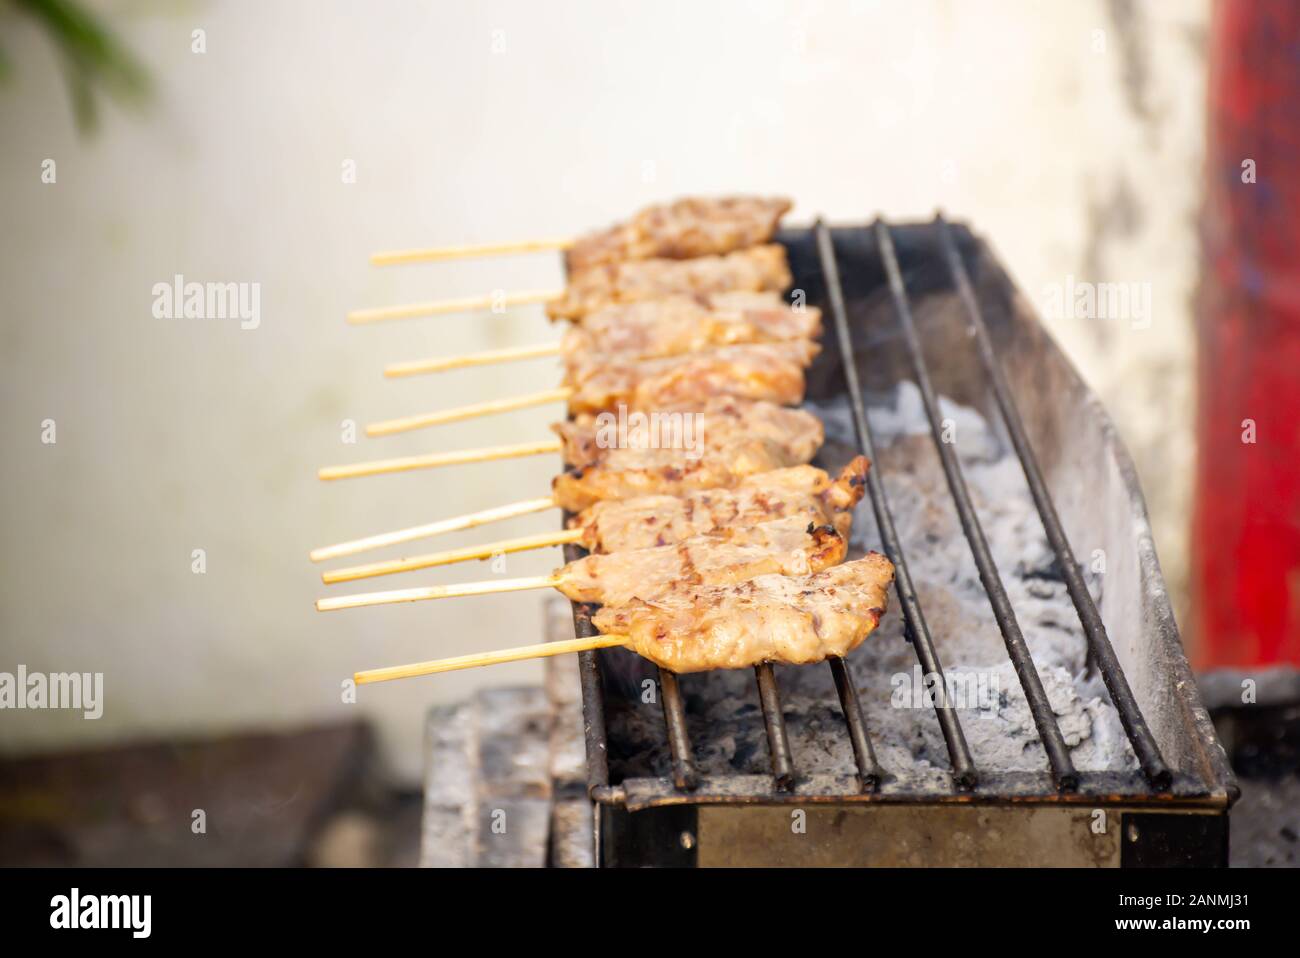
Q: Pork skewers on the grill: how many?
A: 9